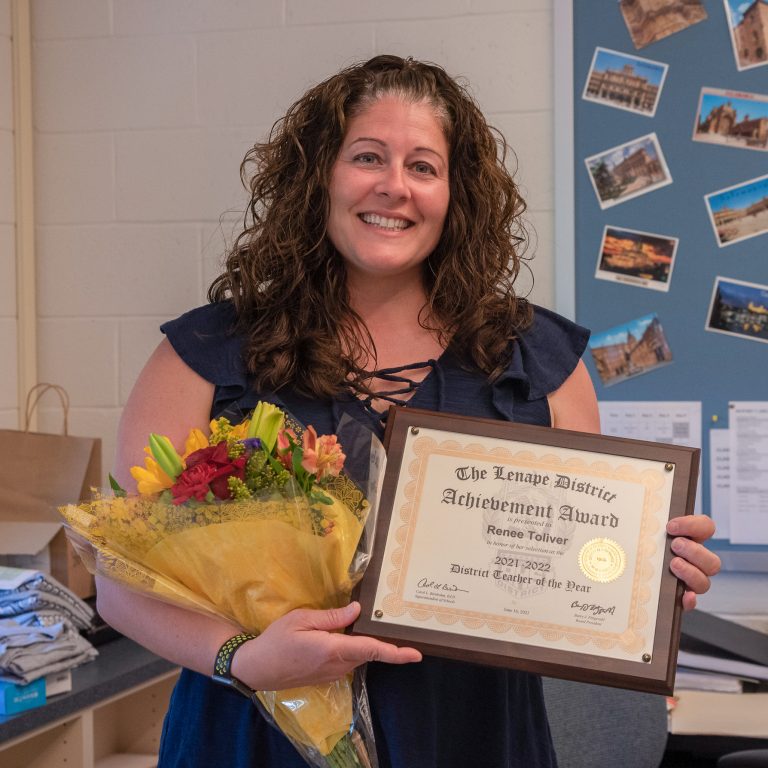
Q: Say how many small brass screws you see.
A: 4